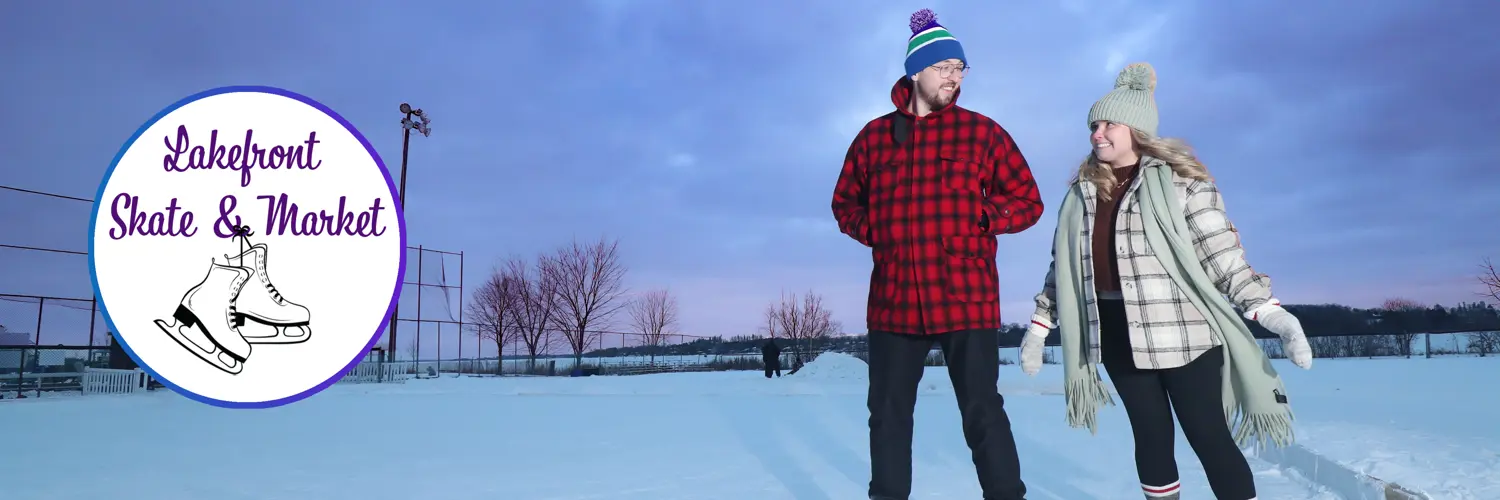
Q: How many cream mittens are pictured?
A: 2